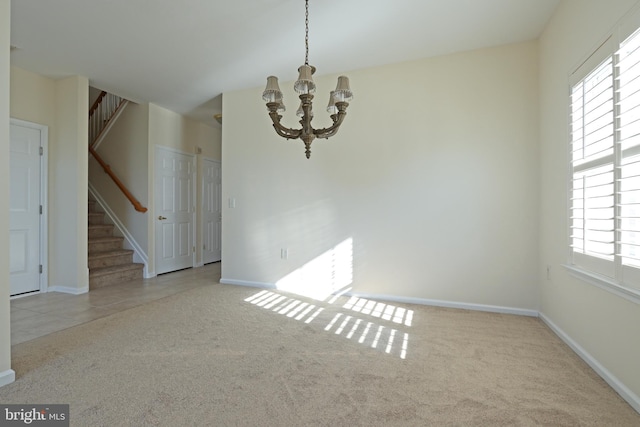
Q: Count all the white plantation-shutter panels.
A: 2